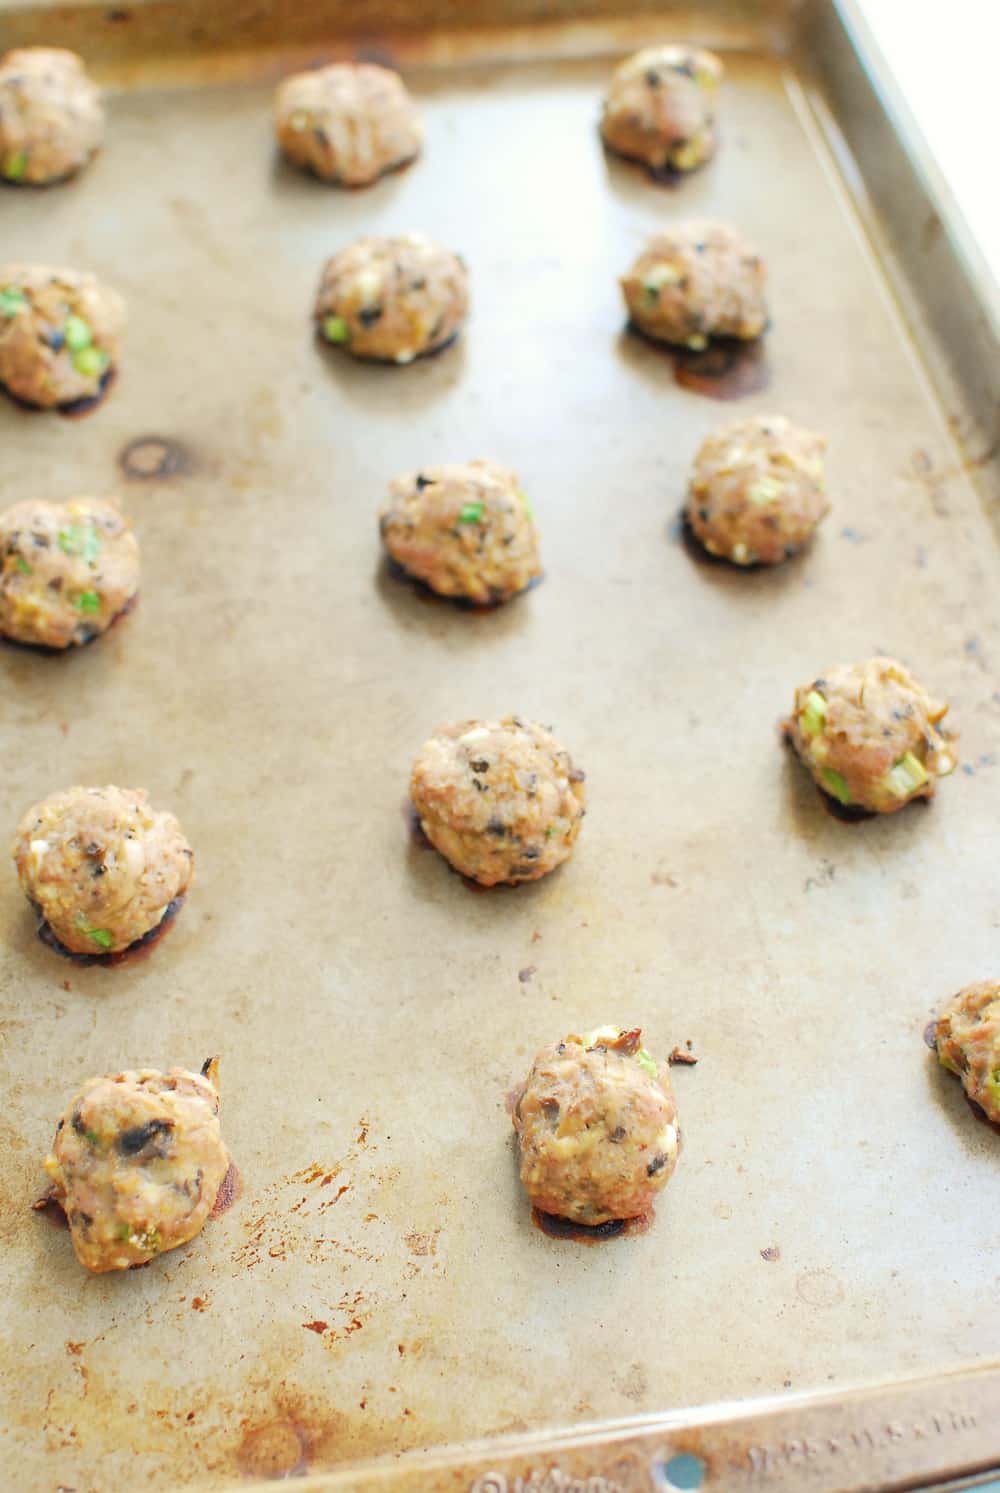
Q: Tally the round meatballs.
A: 15